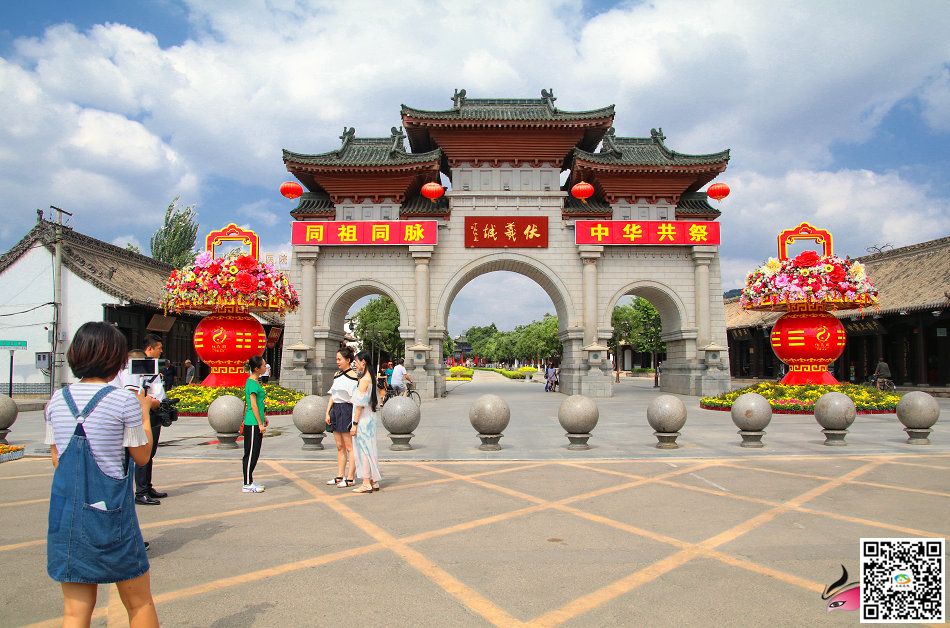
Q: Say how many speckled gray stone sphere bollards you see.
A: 10